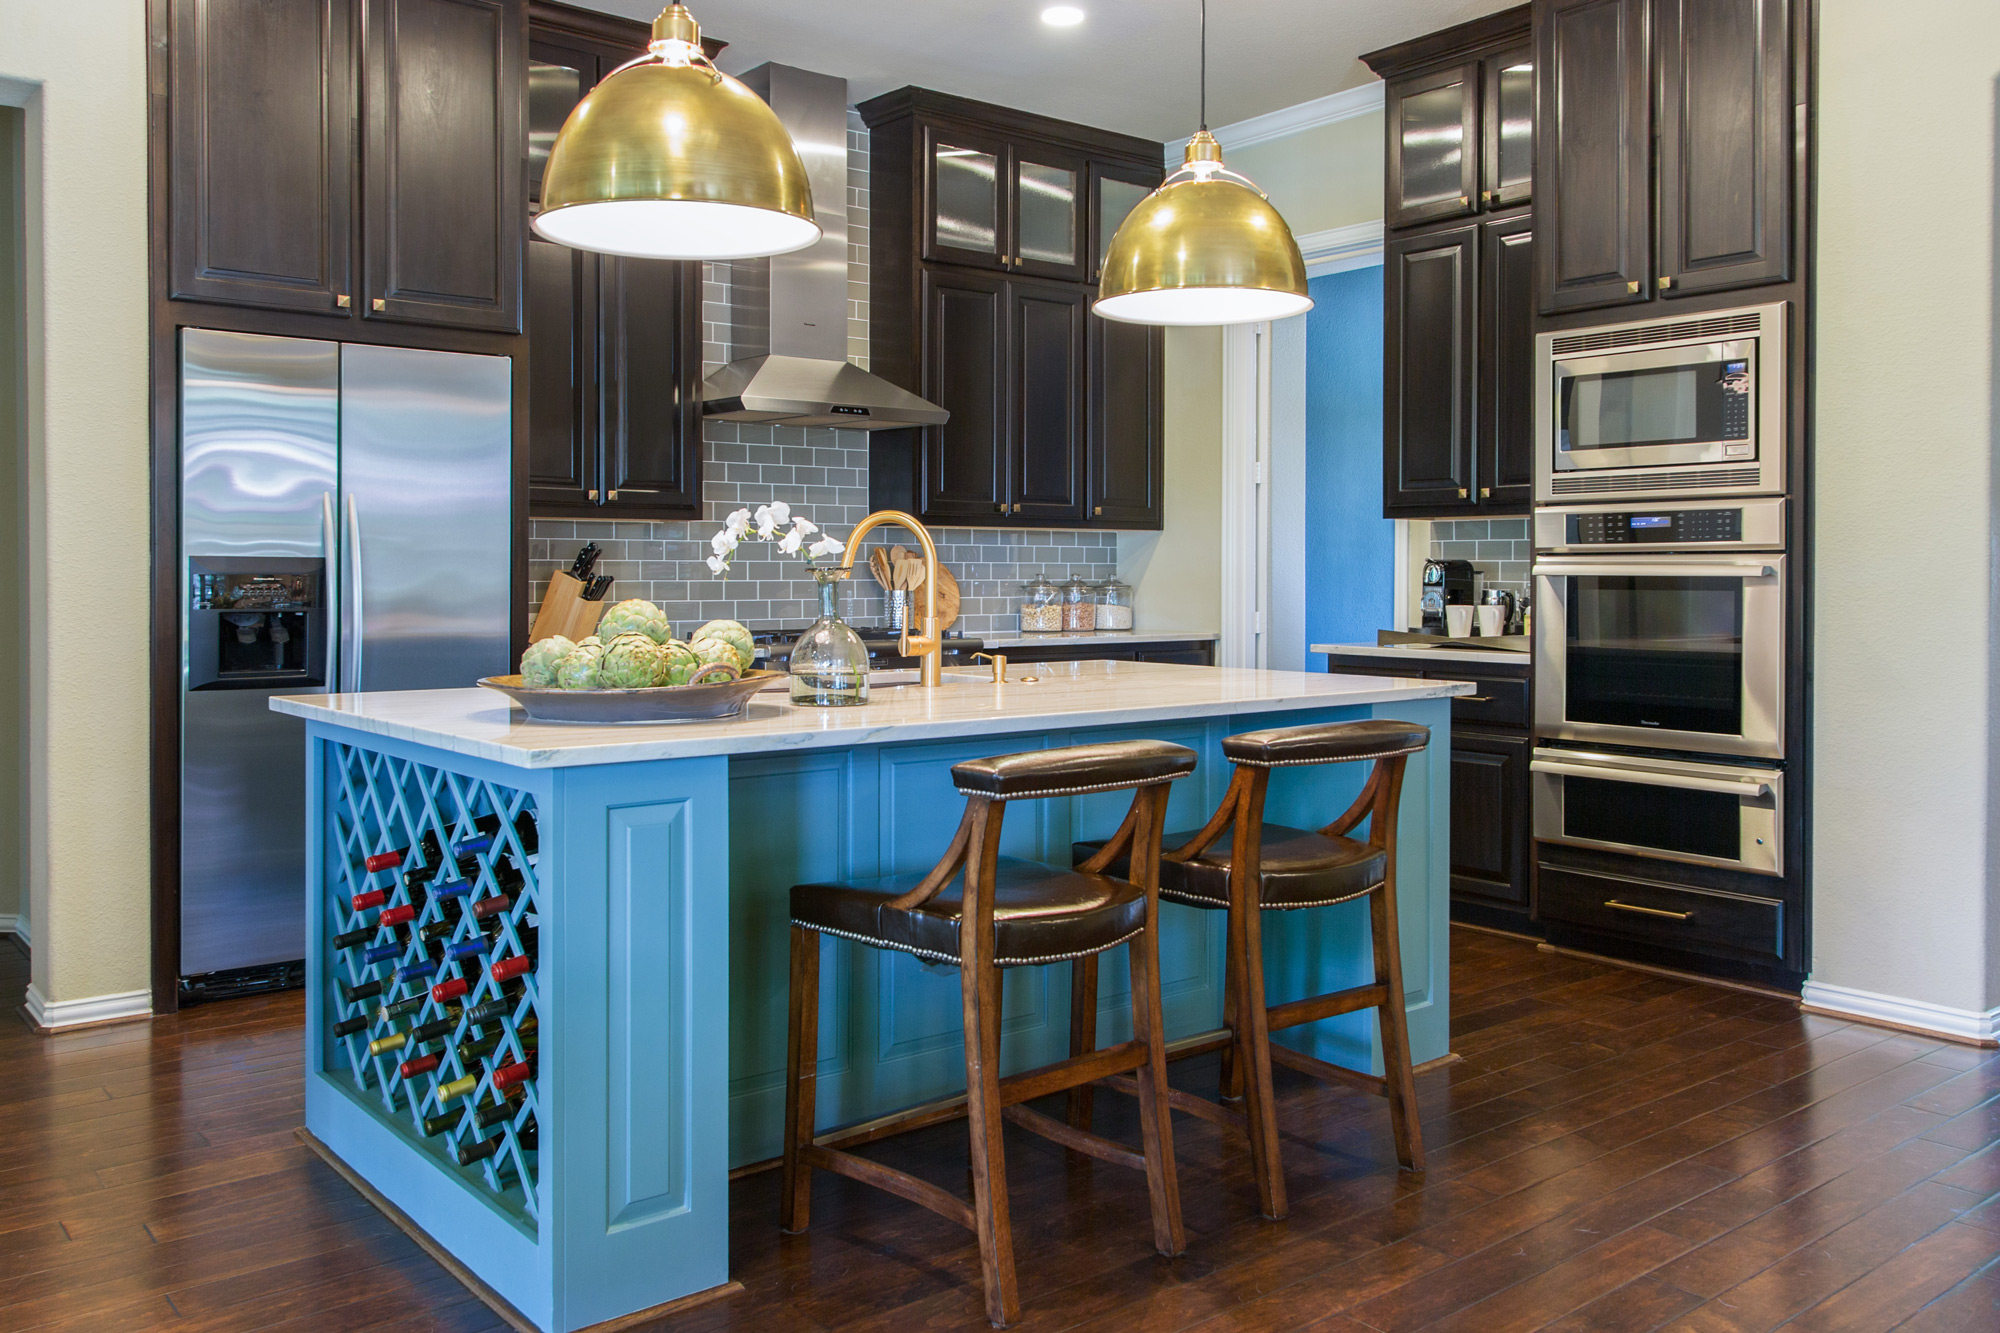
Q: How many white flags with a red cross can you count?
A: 0